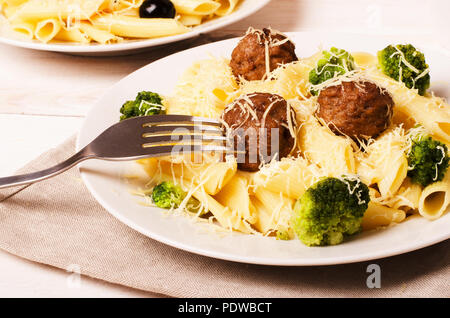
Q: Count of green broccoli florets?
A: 6